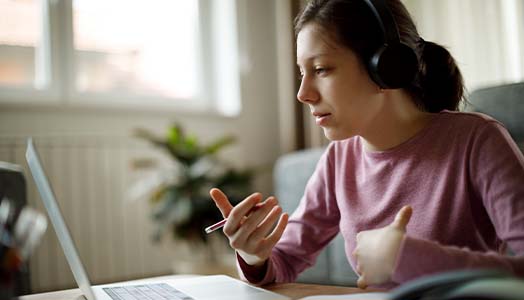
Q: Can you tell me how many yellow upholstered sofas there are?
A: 0